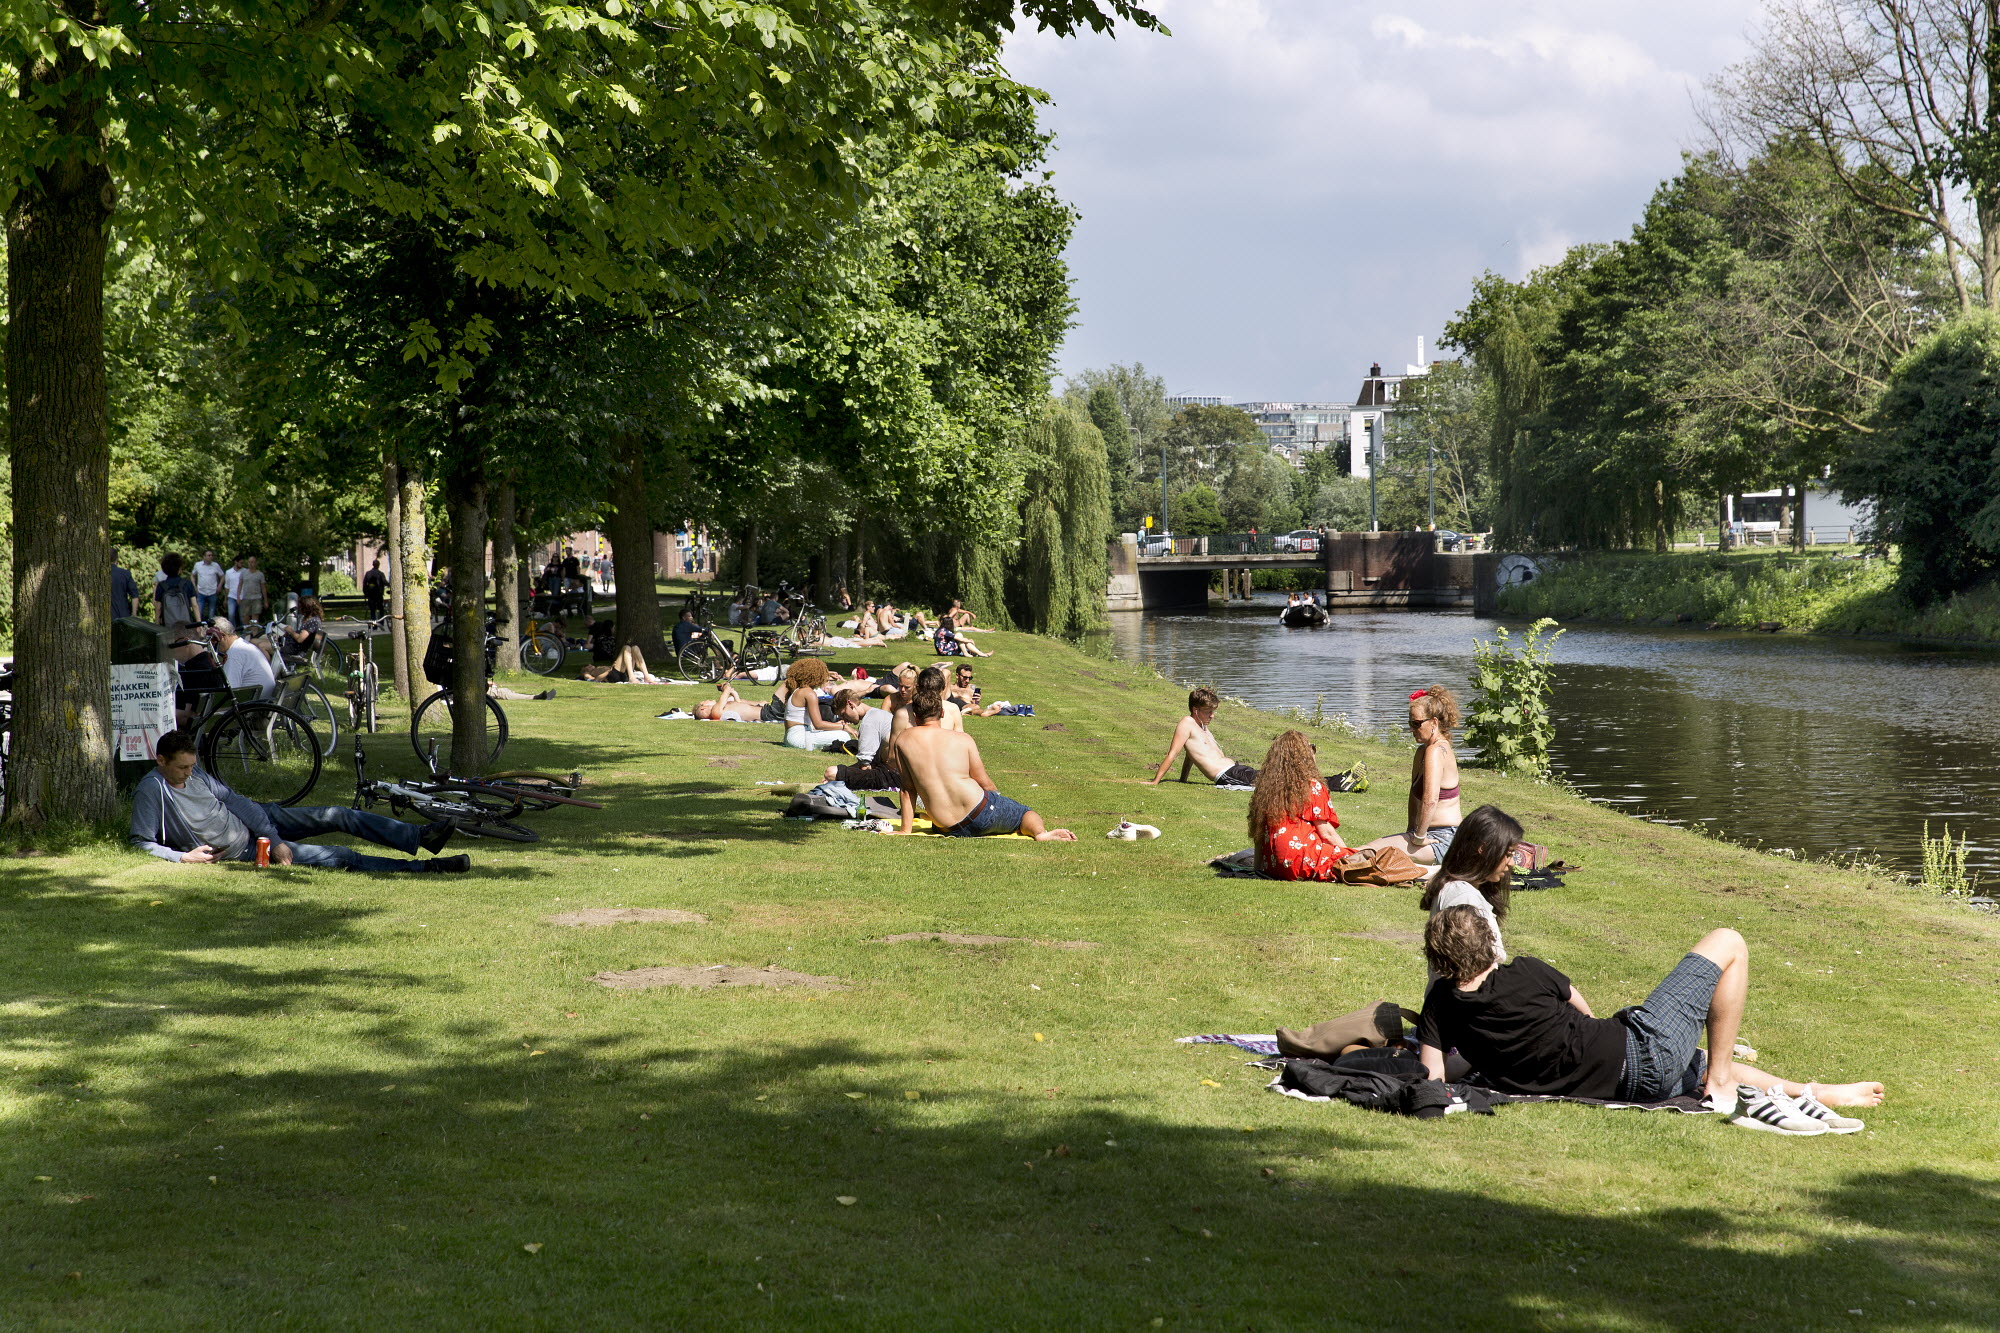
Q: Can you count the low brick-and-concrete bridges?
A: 1